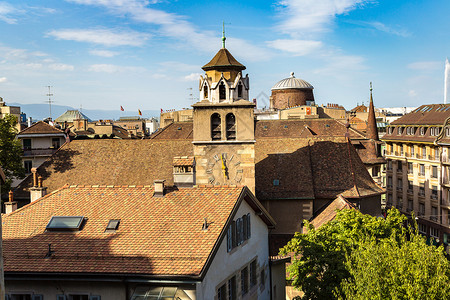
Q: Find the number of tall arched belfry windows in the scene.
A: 2